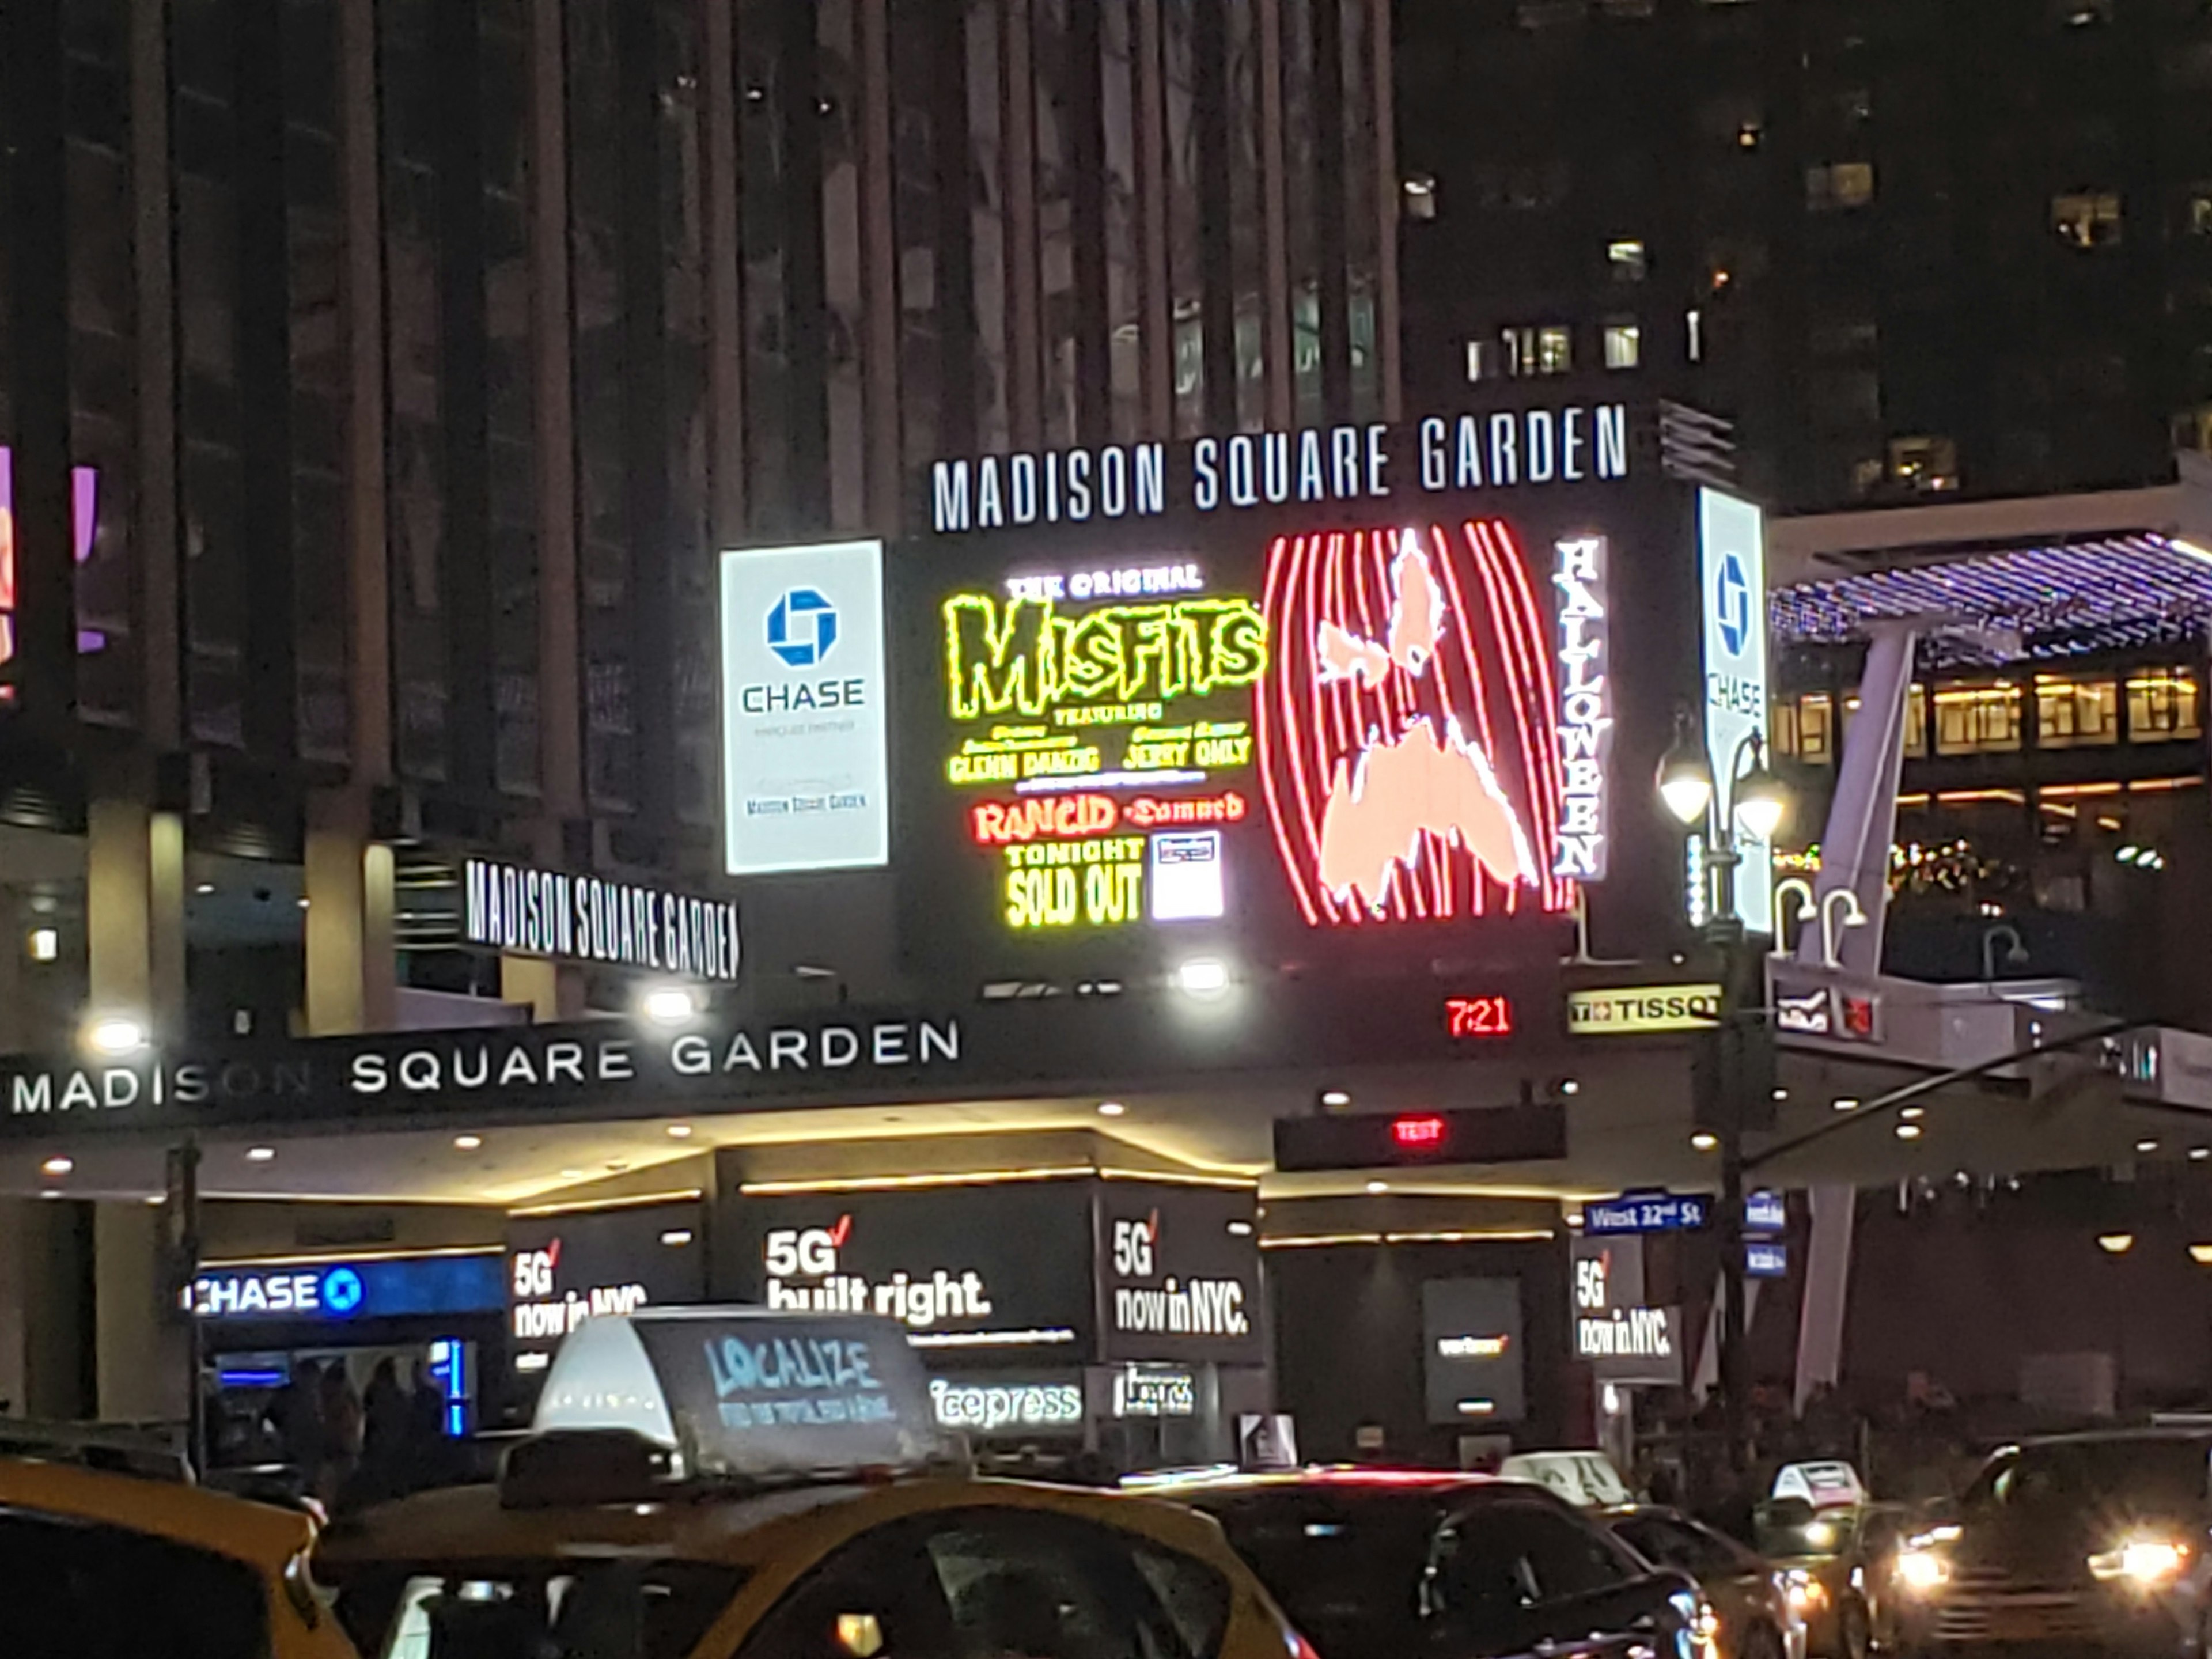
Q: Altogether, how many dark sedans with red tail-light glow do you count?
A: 1